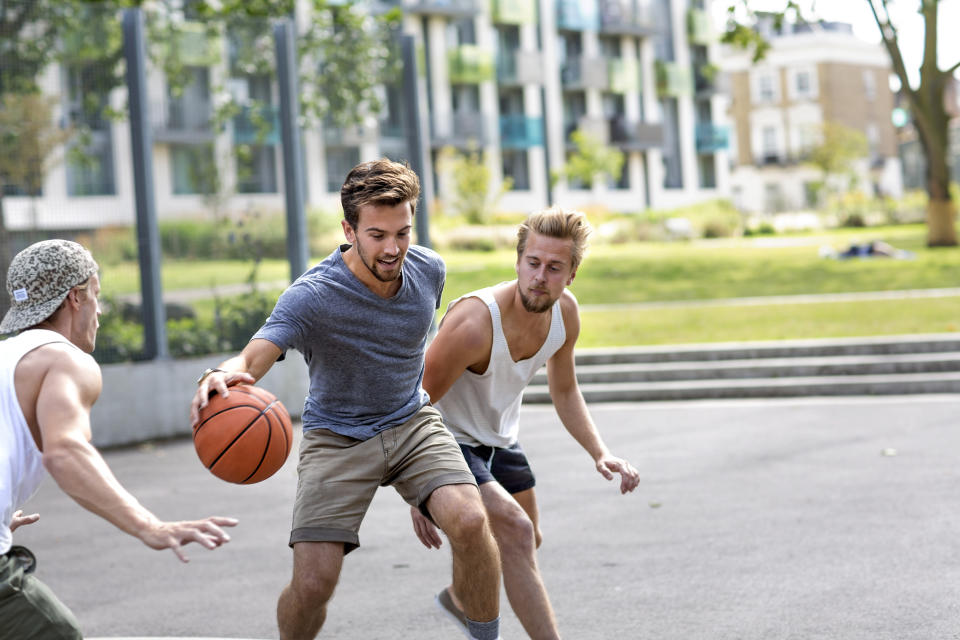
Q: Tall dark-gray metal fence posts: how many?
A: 3